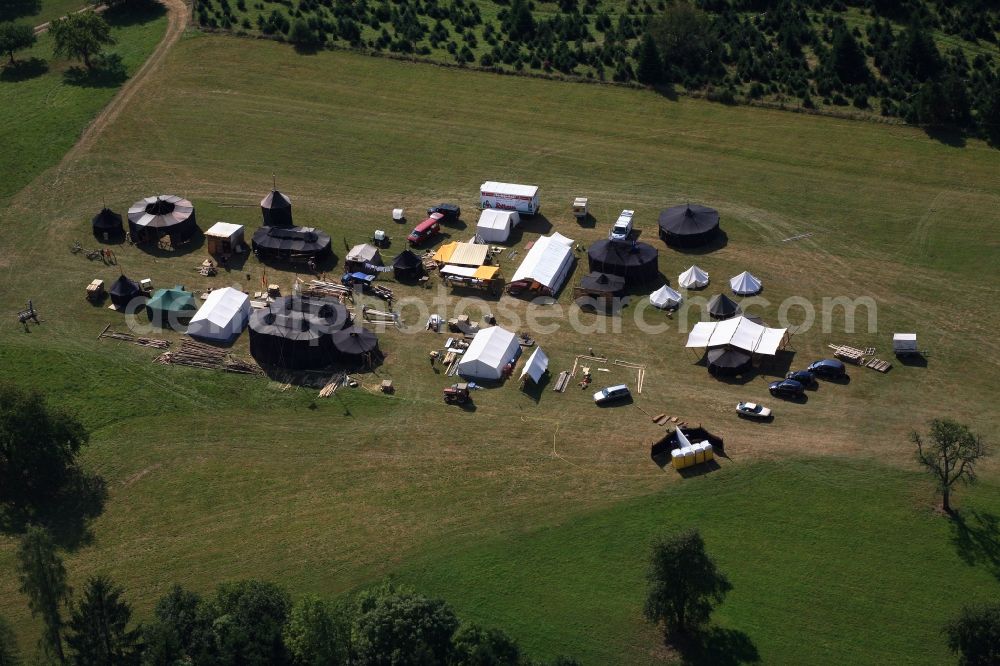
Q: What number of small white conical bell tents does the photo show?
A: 3